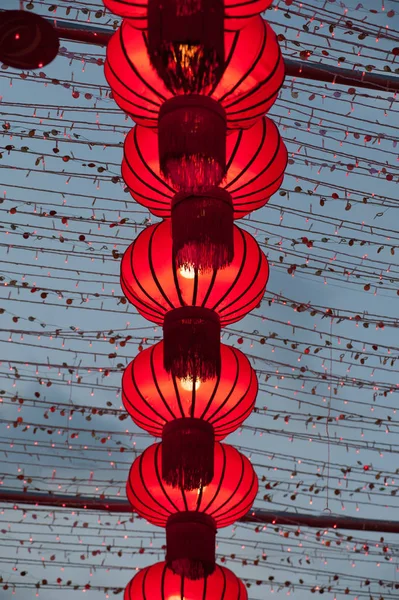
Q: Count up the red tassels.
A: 6